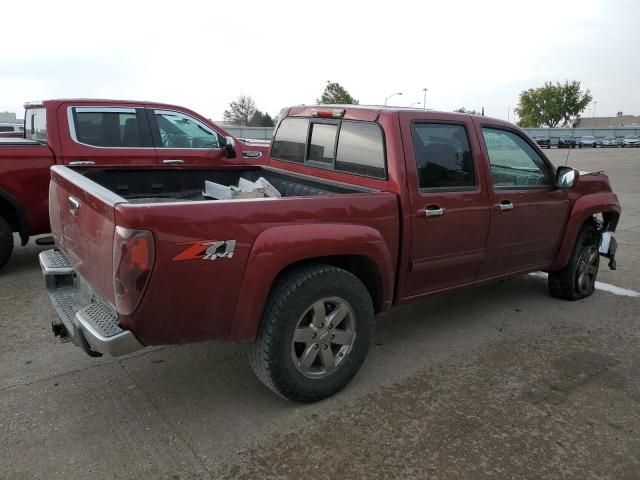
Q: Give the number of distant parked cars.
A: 5